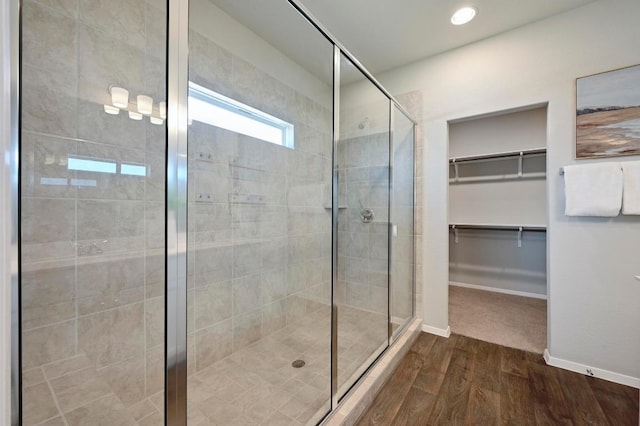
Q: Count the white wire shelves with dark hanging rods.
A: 2